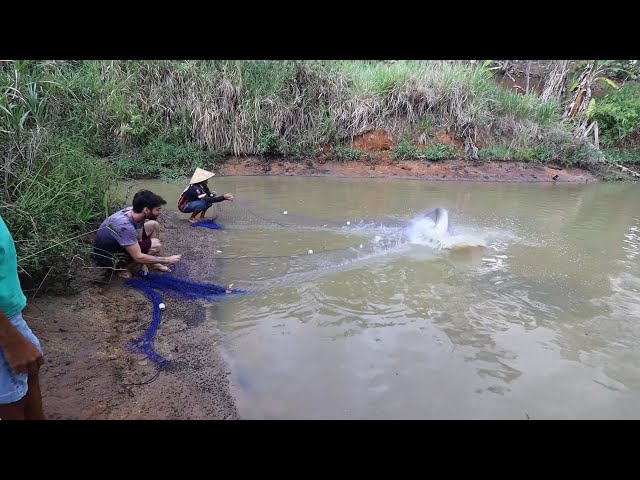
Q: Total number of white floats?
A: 5